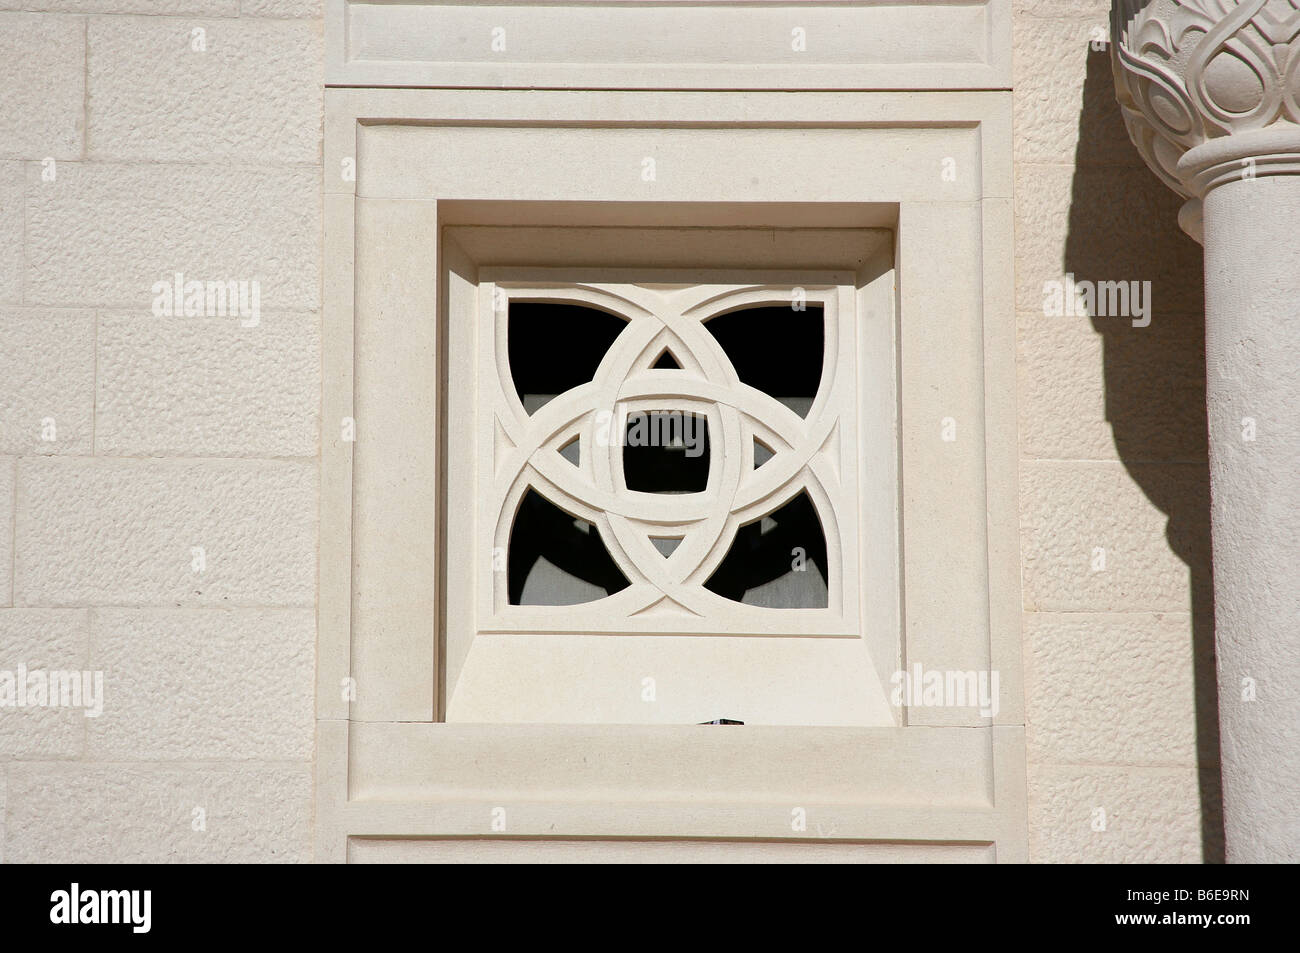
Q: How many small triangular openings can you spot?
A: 4